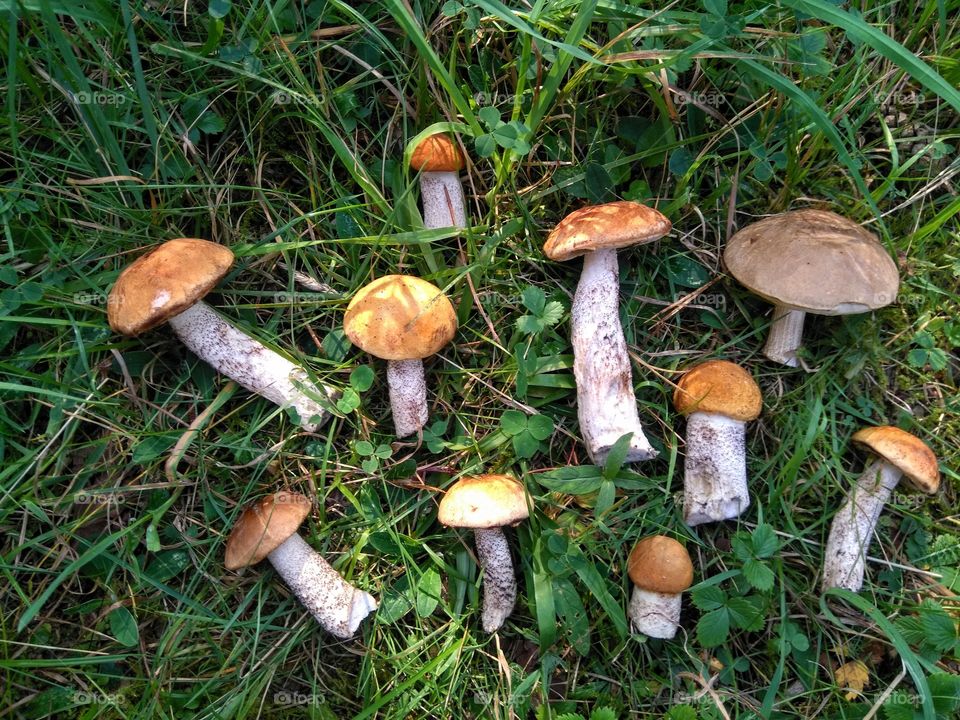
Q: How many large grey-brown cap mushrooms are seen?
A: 1